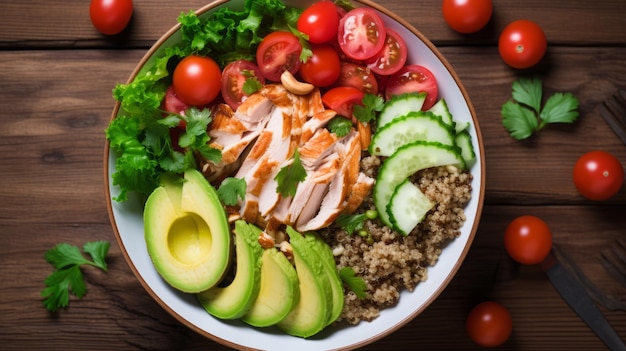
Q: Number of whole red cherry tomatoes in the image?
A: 9